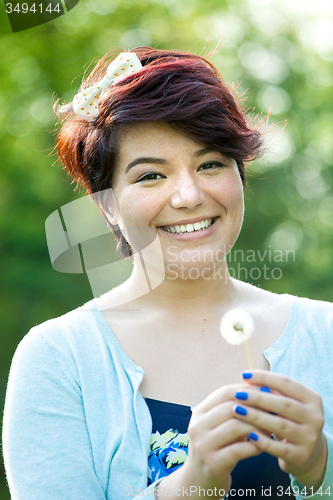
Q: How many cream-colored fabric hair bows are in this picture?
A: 1